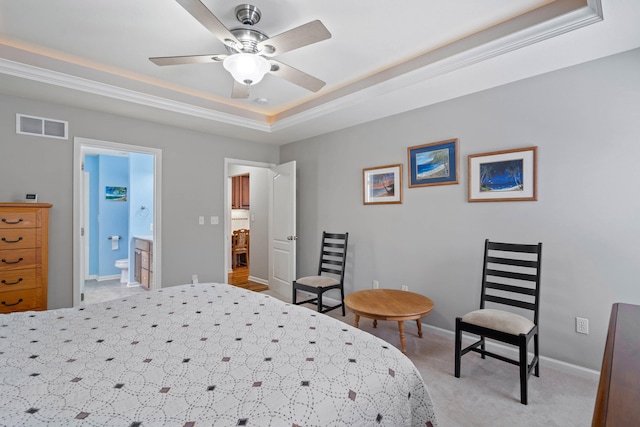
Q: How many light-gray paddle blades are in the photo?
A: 5